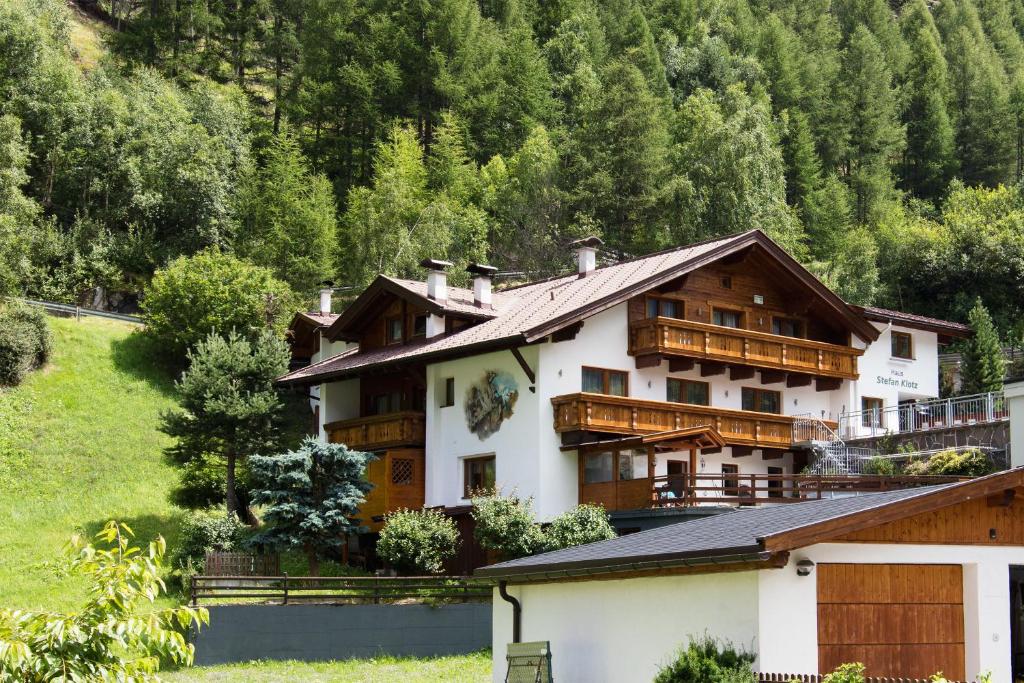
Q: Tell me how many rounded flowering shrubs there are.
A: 3